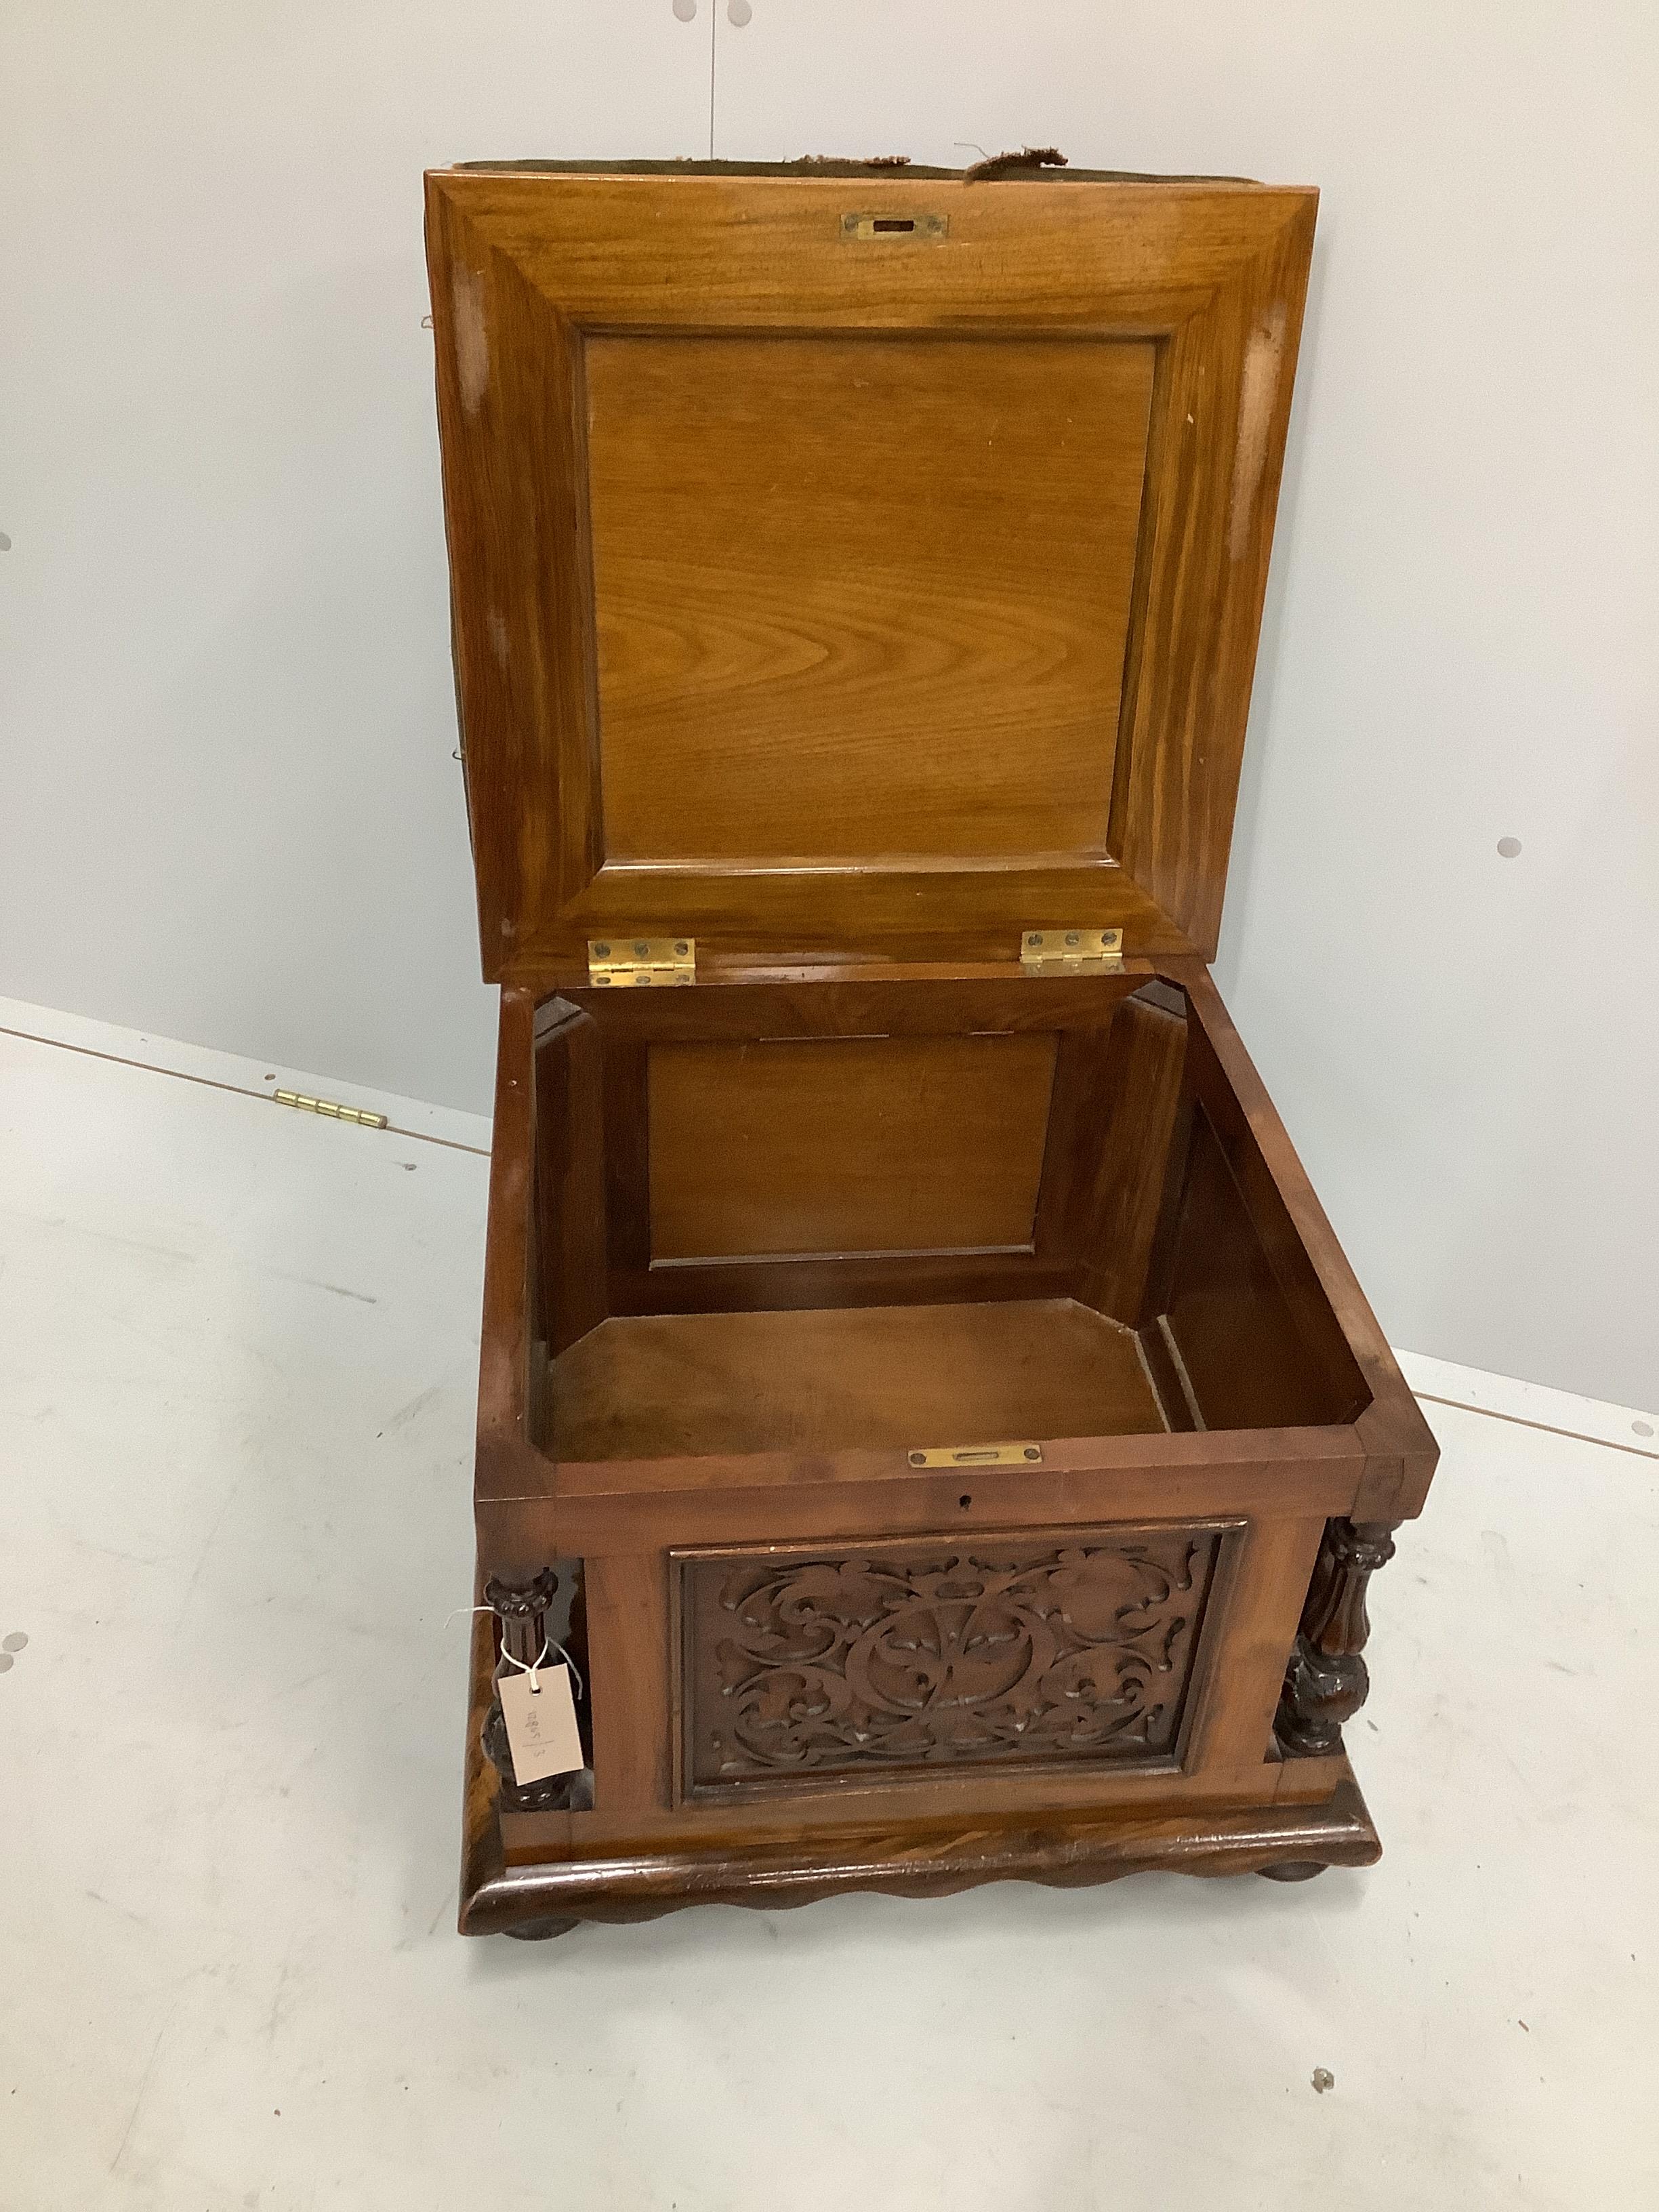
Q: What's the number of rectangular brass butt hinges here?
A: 2